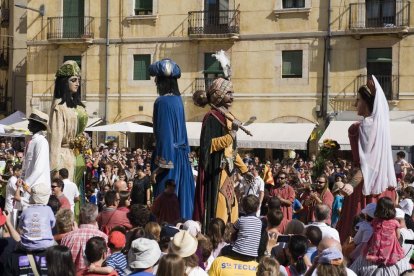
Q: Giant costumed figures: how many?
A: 5